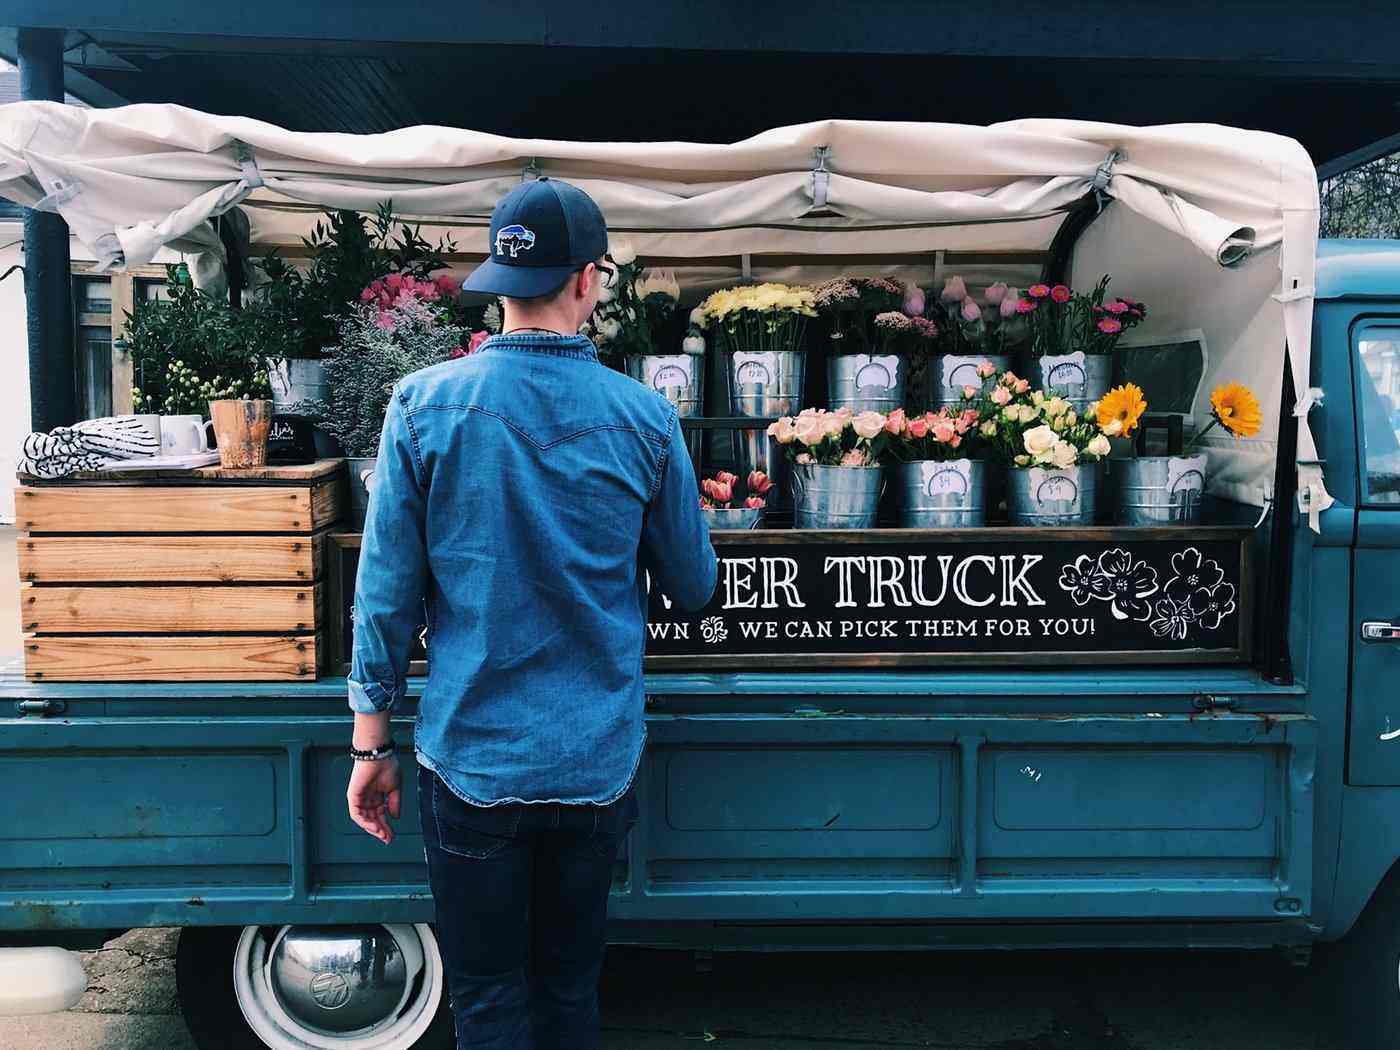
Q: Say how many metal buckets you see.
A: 12